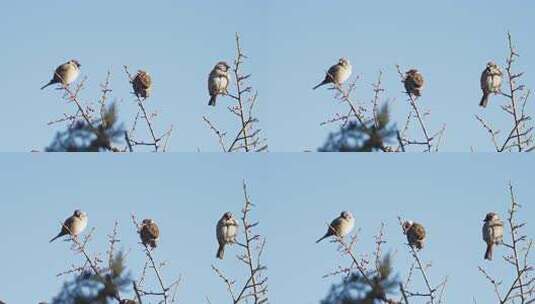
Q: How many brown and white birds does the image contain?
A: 12